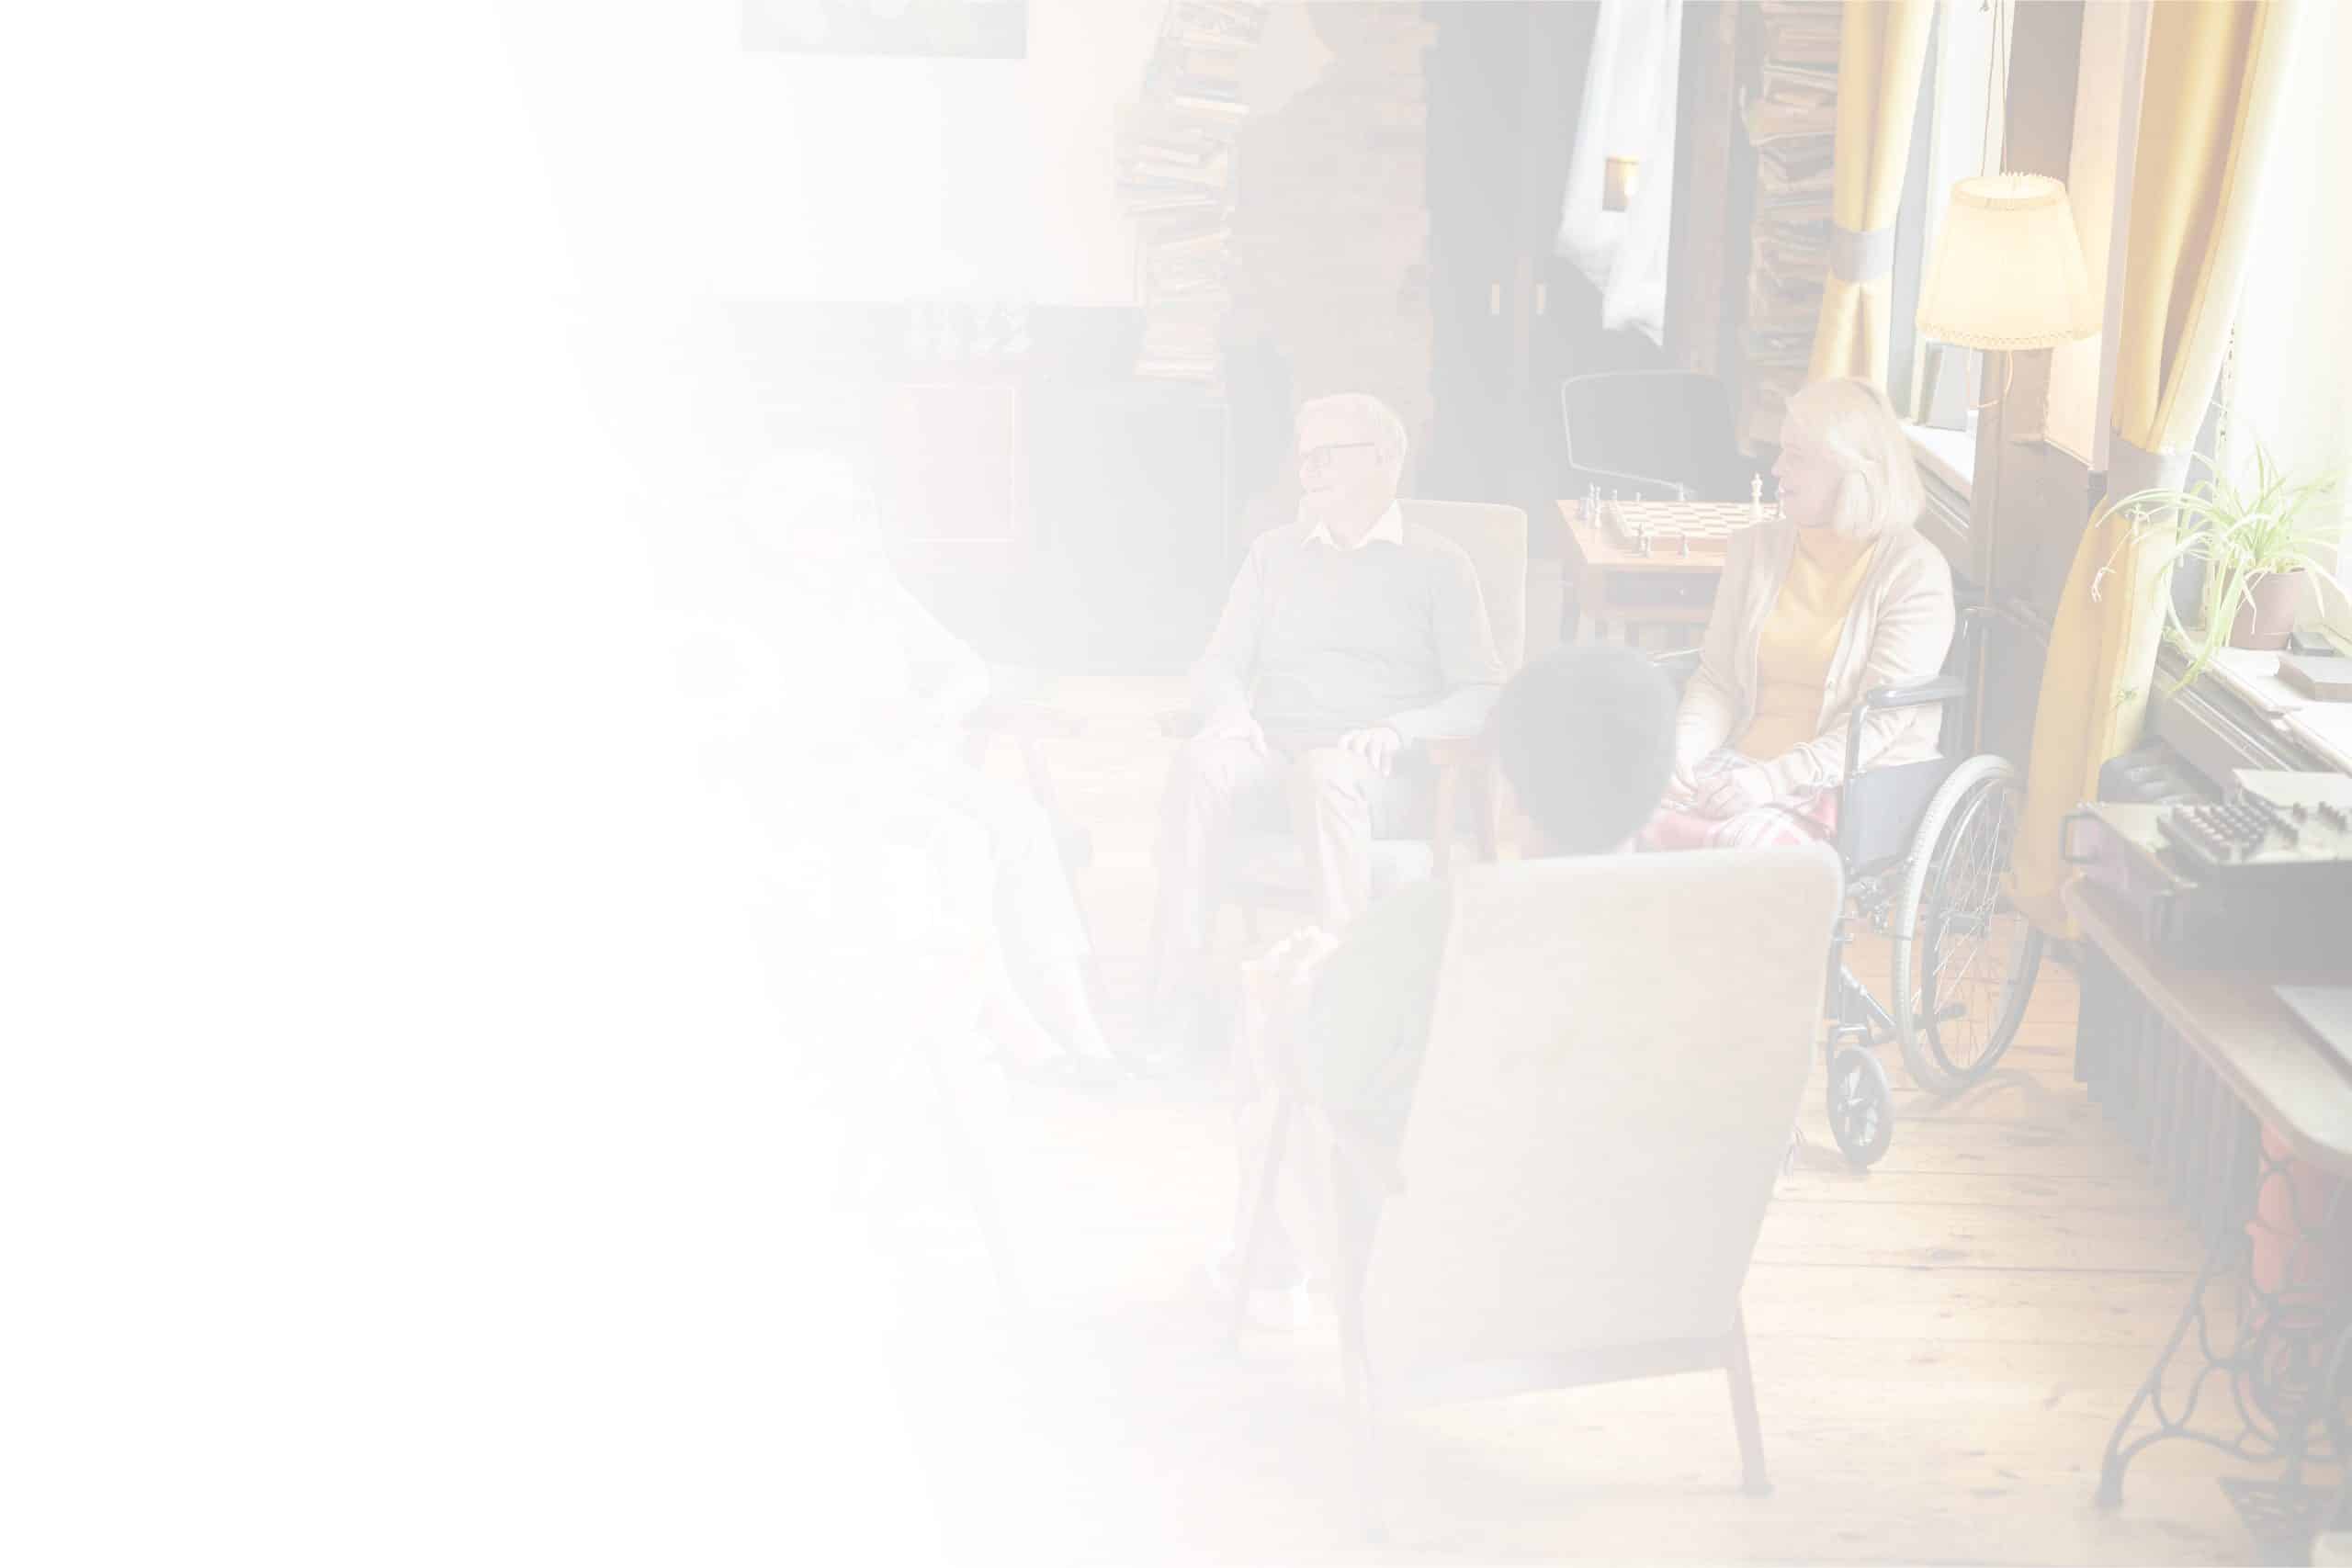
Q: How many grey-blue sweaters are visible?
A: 1